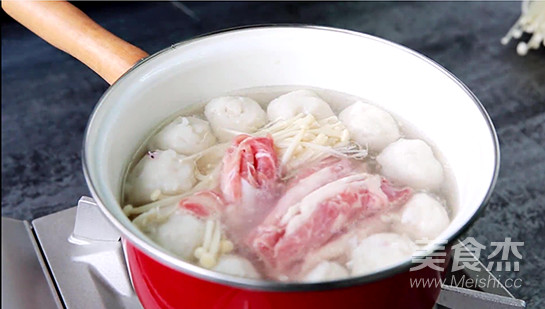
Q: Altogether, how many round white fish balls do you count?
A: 11